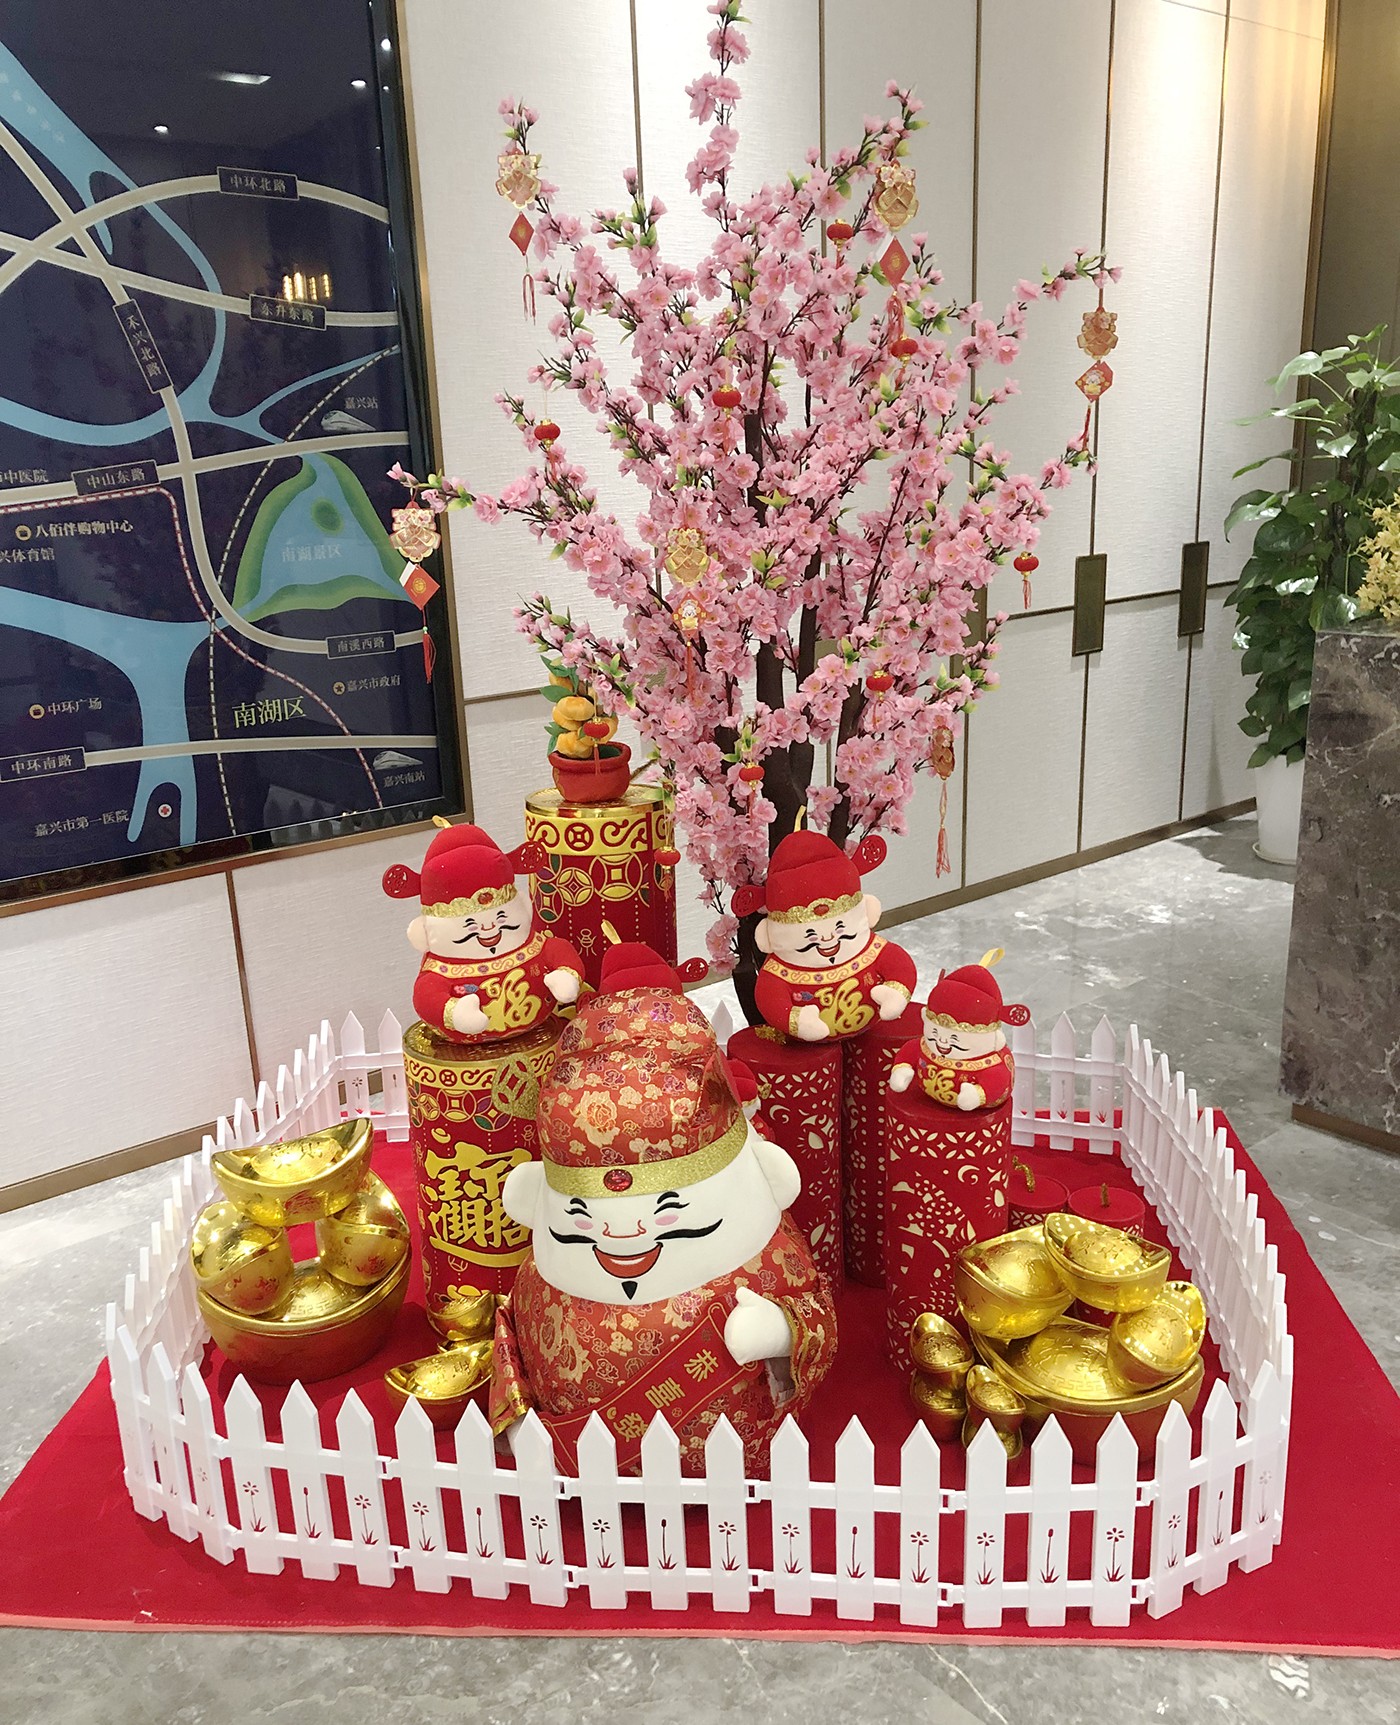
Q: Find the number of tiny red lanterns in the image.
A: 9